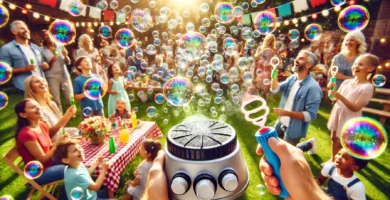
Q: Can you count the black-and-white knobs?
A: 3